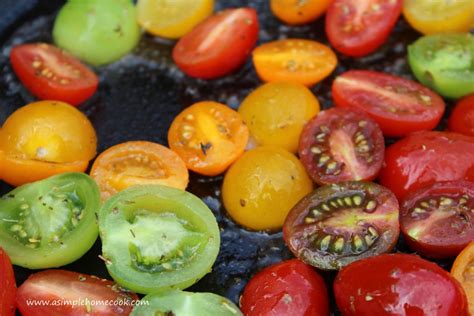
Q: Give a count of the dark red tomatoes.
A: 3